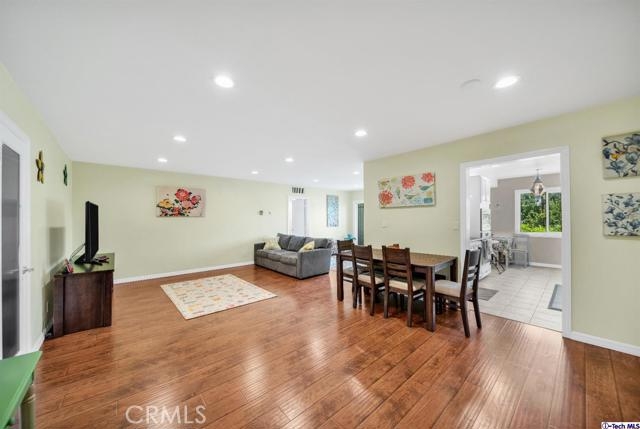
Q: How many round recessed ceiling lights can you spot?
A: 9